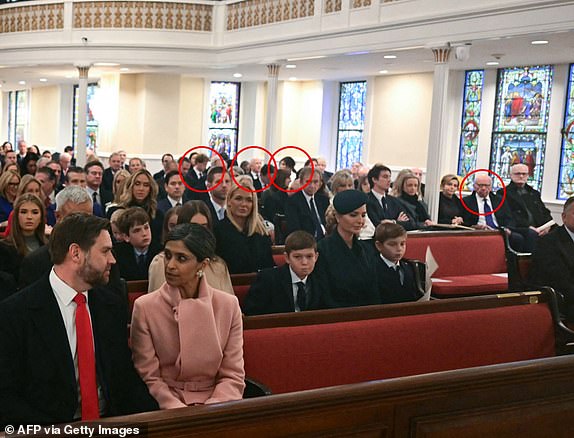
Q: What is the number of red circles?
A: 4